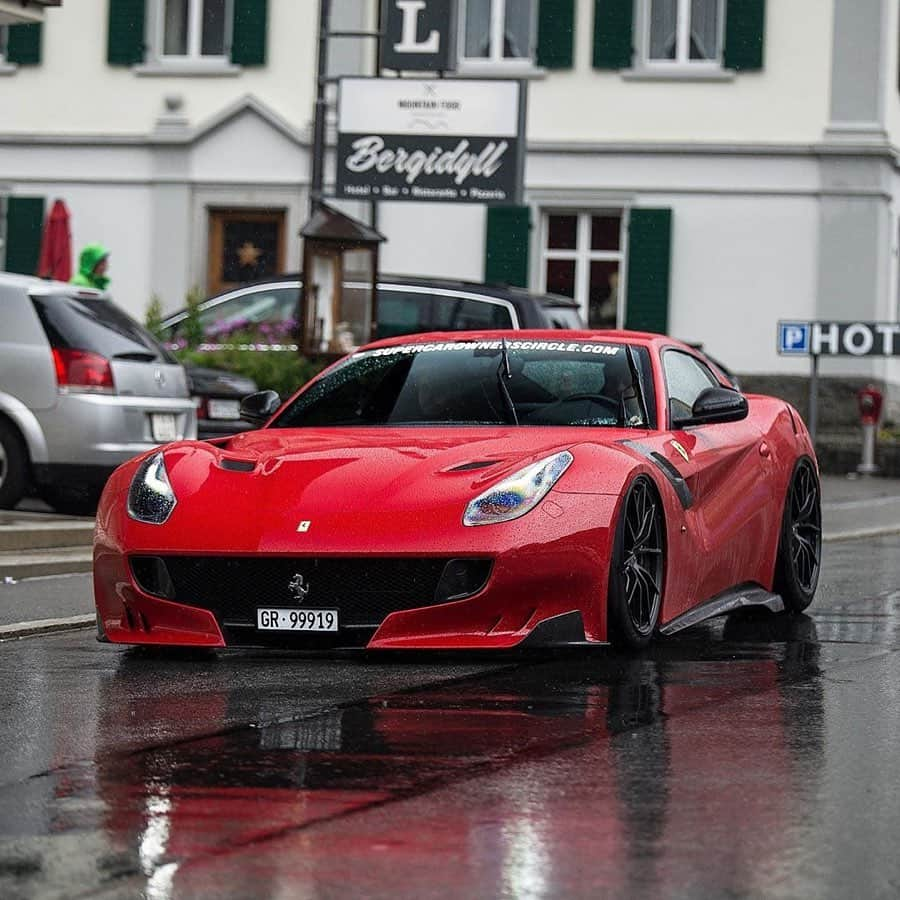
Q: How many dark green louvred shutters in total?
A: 9